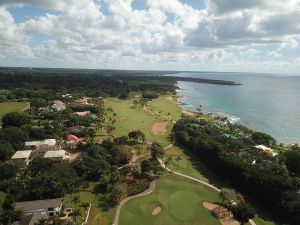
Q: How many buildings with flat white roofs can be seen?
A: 3